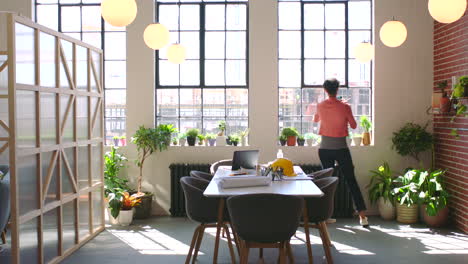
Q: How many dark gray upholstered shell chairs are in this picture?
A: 6